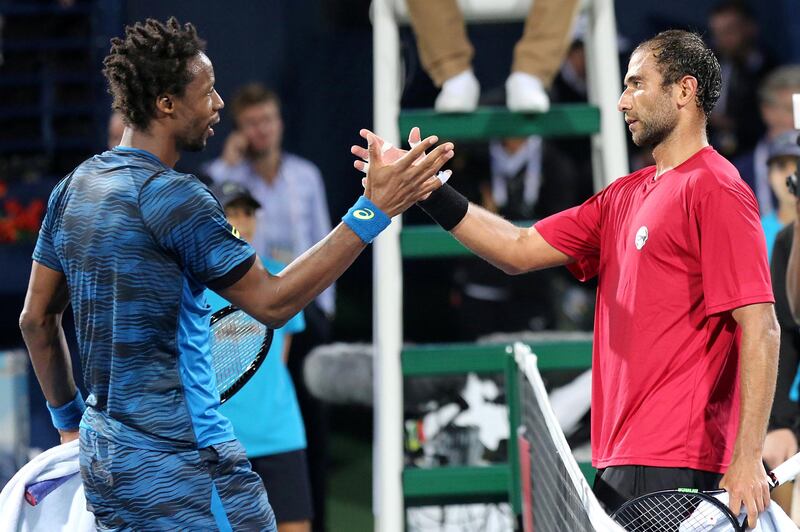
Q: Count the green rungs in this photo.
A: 4